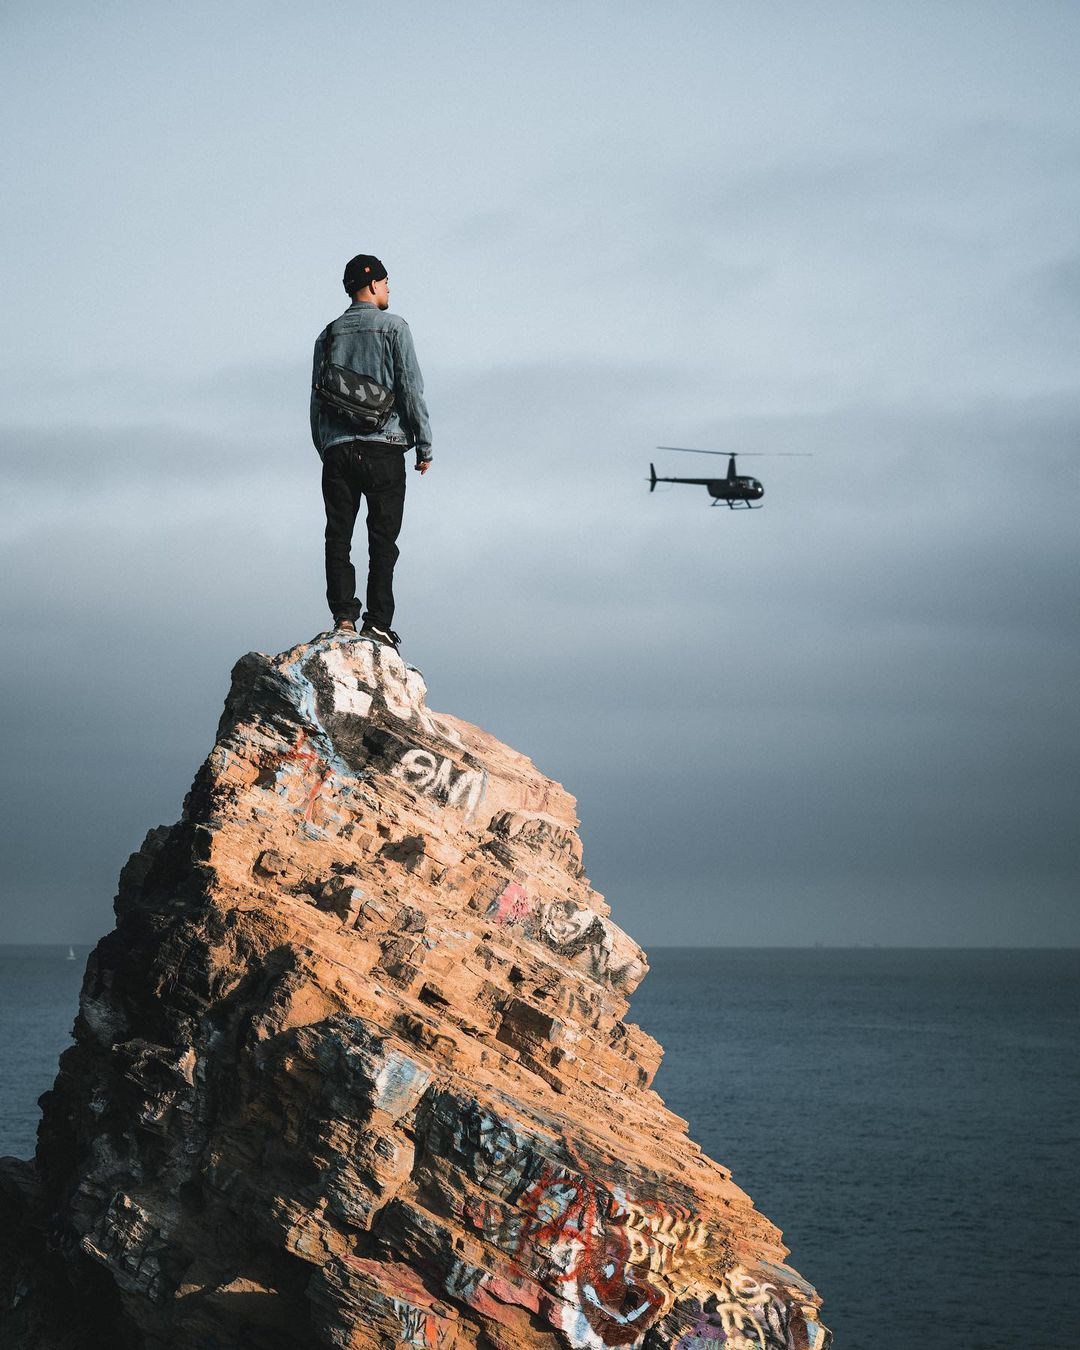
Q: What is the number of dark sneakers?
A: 2